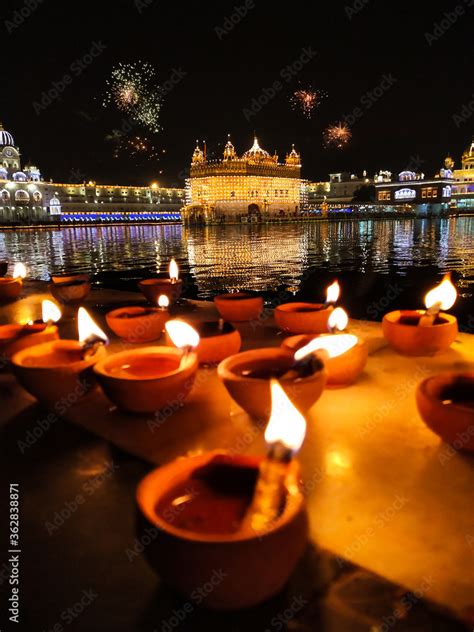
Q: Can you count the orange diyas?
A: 15